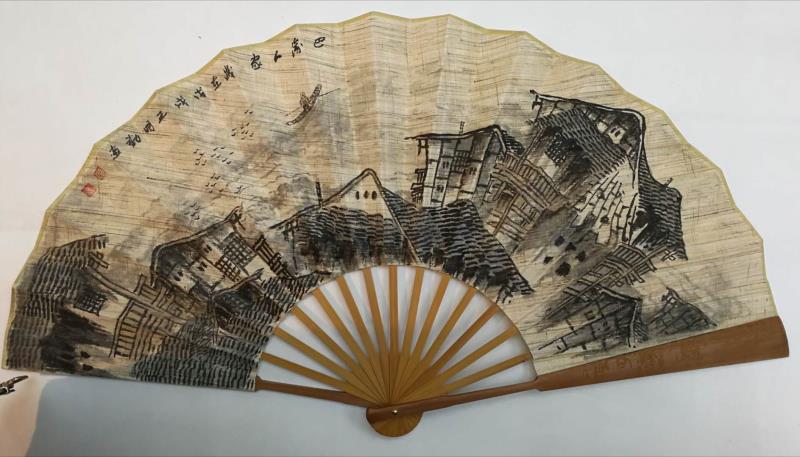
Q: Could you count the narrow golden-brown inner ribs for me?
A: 13